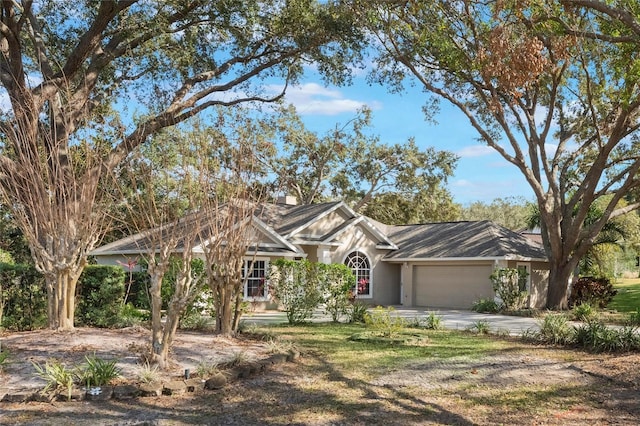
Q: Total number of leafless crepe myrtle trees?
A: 3